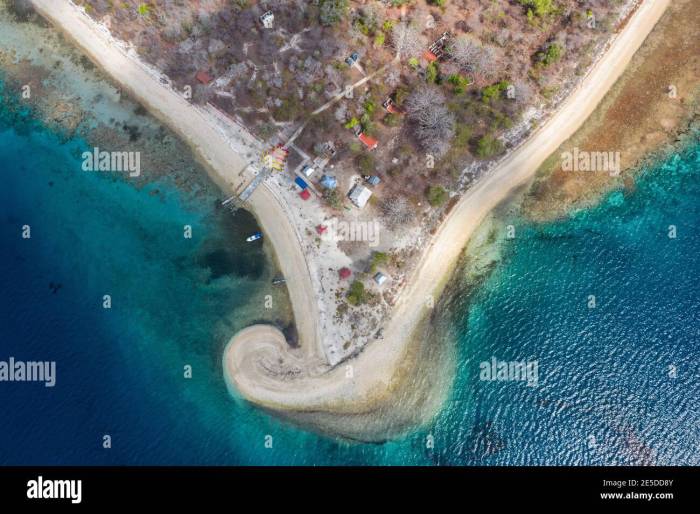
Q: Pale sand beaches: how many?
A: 2